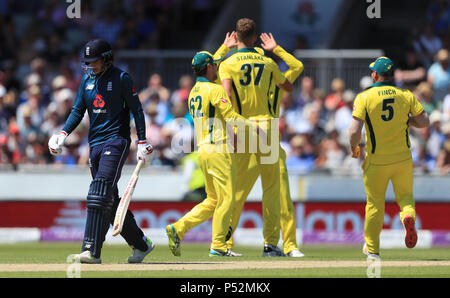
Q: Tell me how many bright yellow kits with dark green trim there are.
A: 4